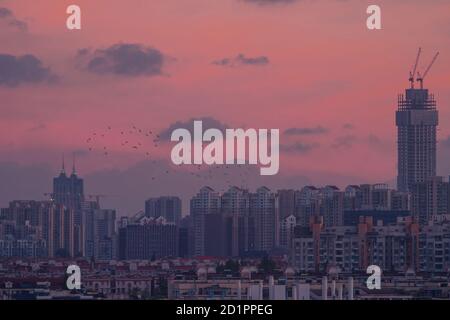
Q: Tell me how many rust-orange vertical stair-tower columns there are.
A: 3